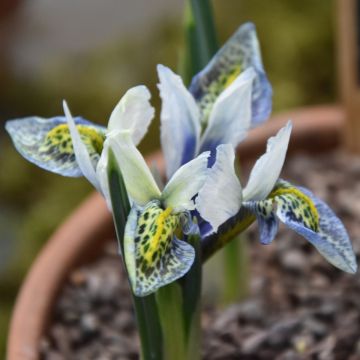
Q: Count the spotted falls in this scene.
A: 4